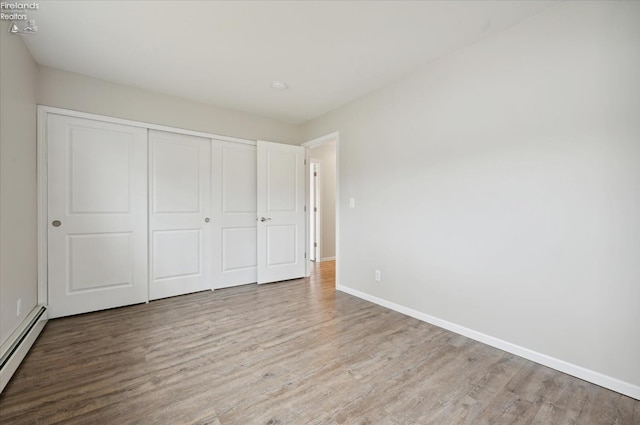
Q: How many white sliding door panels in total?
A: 3